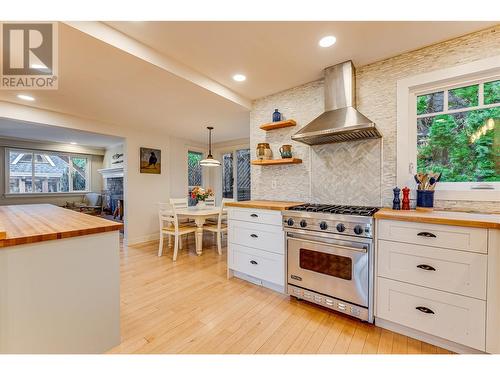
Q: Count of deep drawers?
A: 4